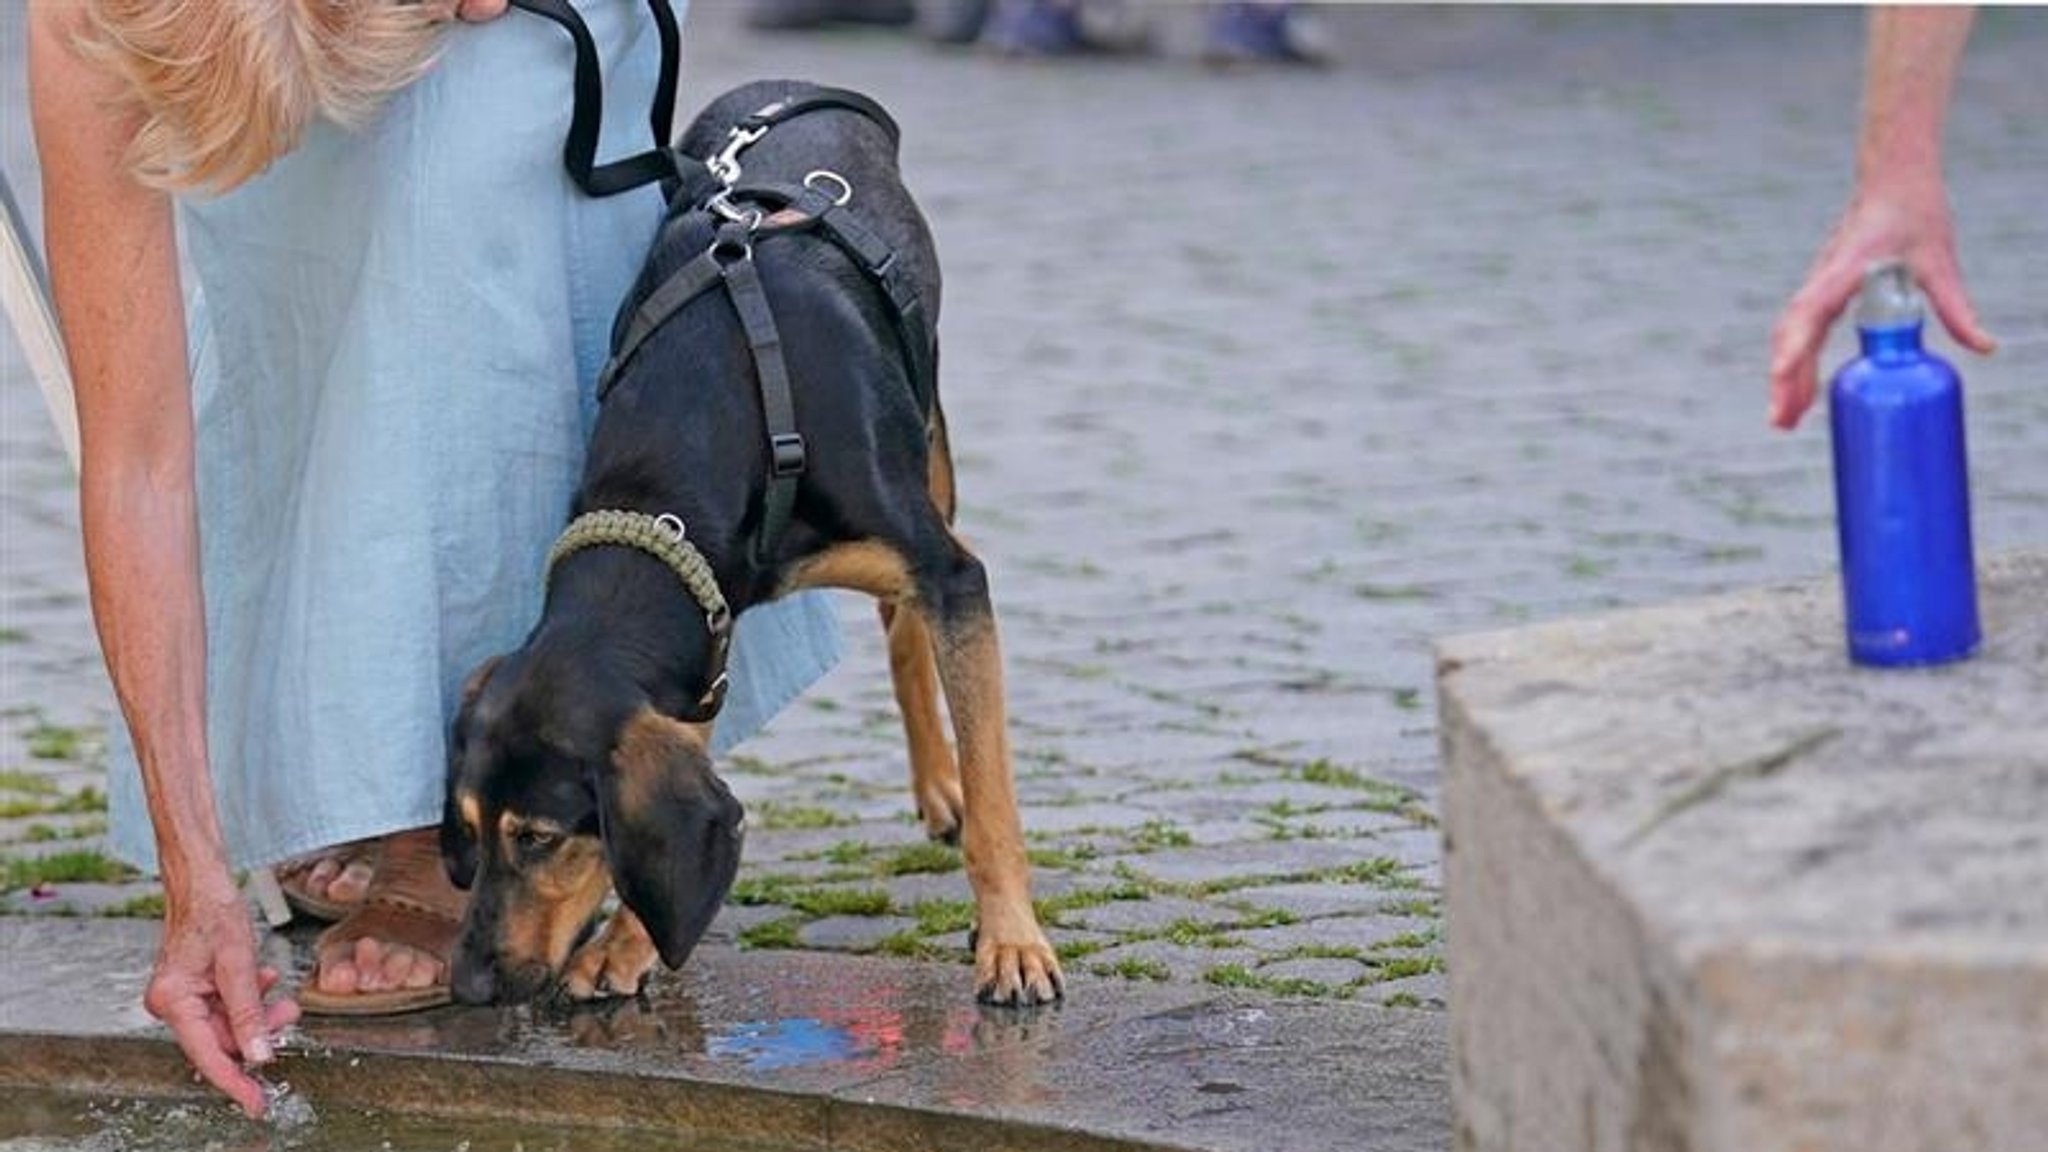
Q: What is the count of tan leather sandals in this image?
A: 2